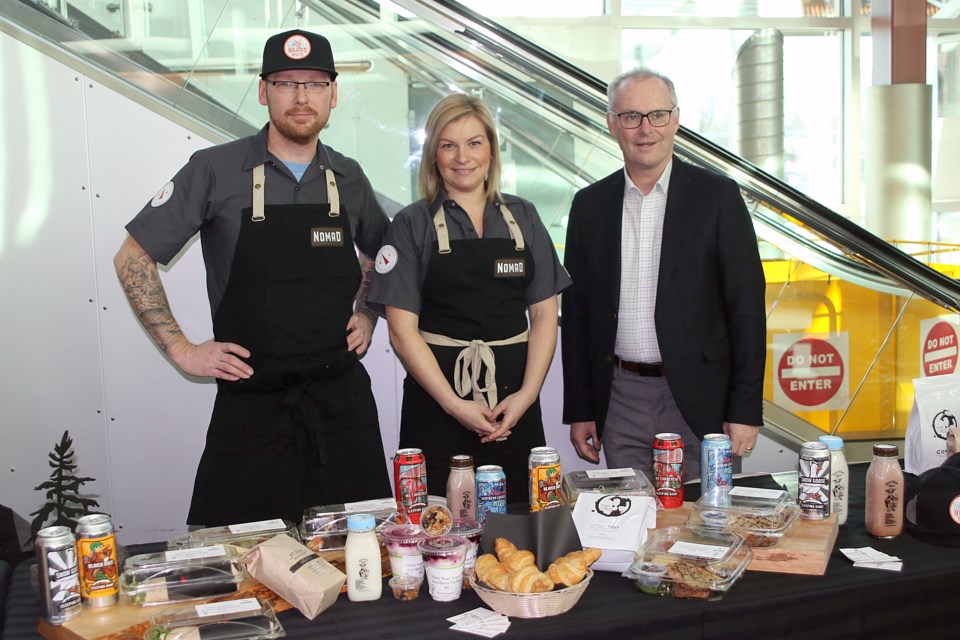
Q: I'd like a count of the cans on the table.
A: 8